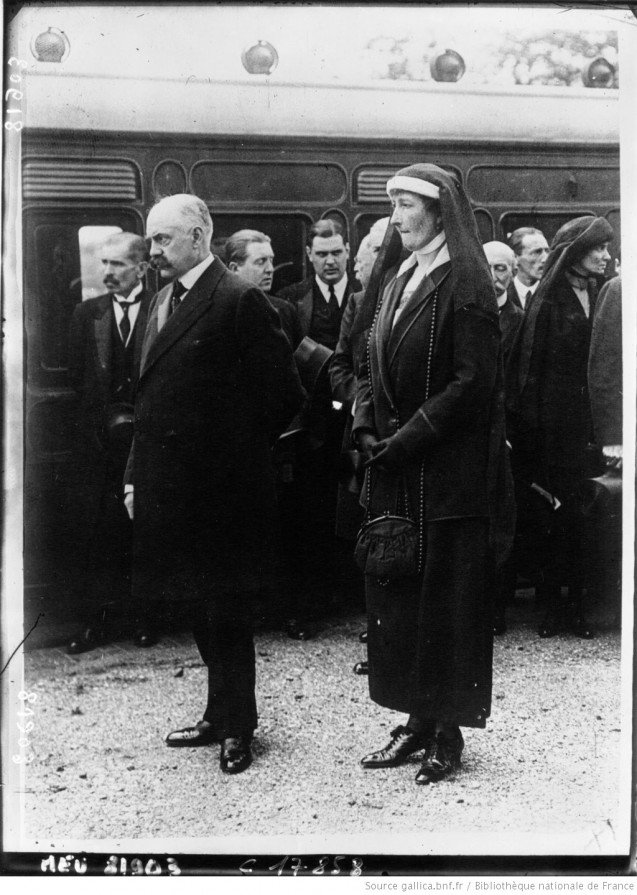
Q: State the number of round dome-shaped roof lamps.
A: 4